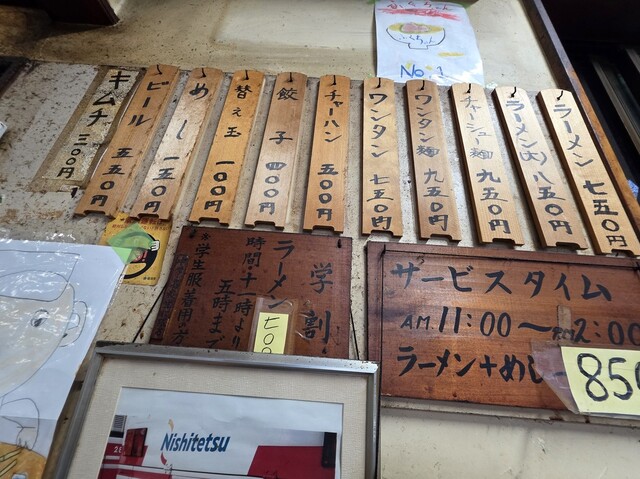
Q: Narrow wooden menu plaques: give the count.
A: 10